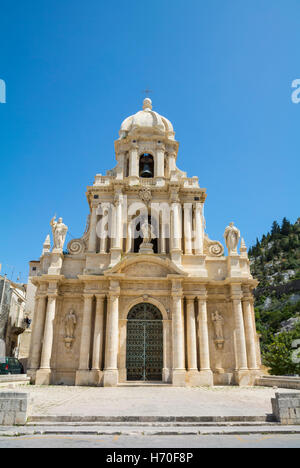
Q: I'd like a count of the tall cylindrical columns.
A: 10